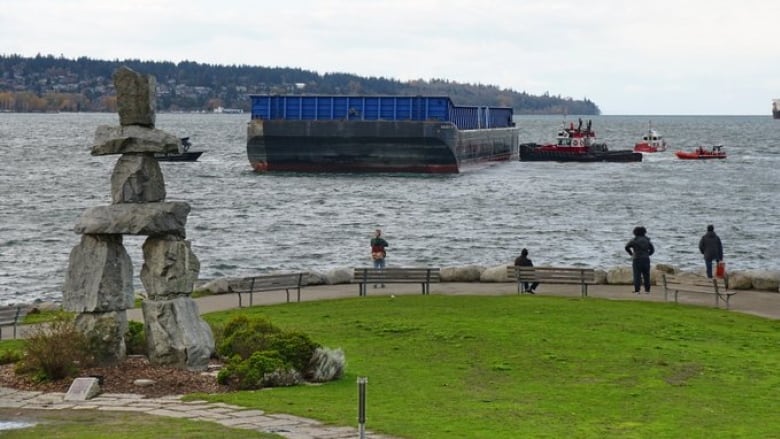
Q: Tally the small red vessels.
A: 2